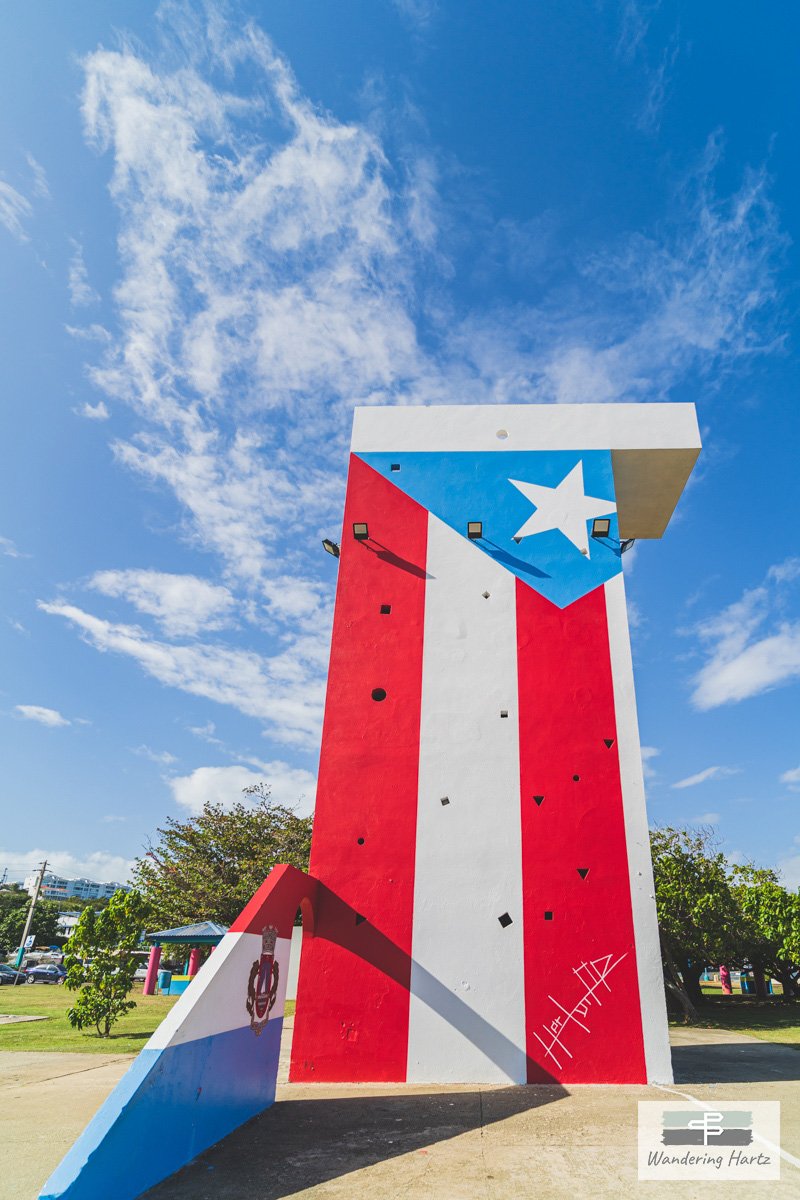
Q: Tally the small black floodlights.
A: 5